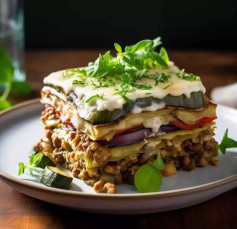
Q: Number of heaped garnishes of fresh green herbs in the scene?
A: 1